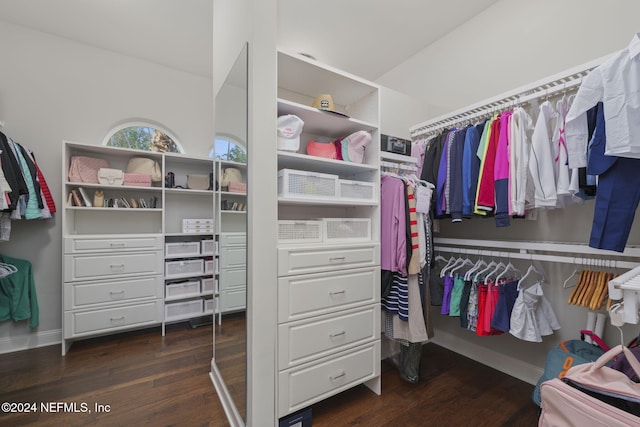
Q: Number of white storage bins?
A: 12